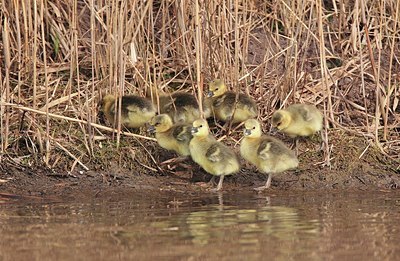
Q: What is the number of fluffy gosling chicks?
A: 7